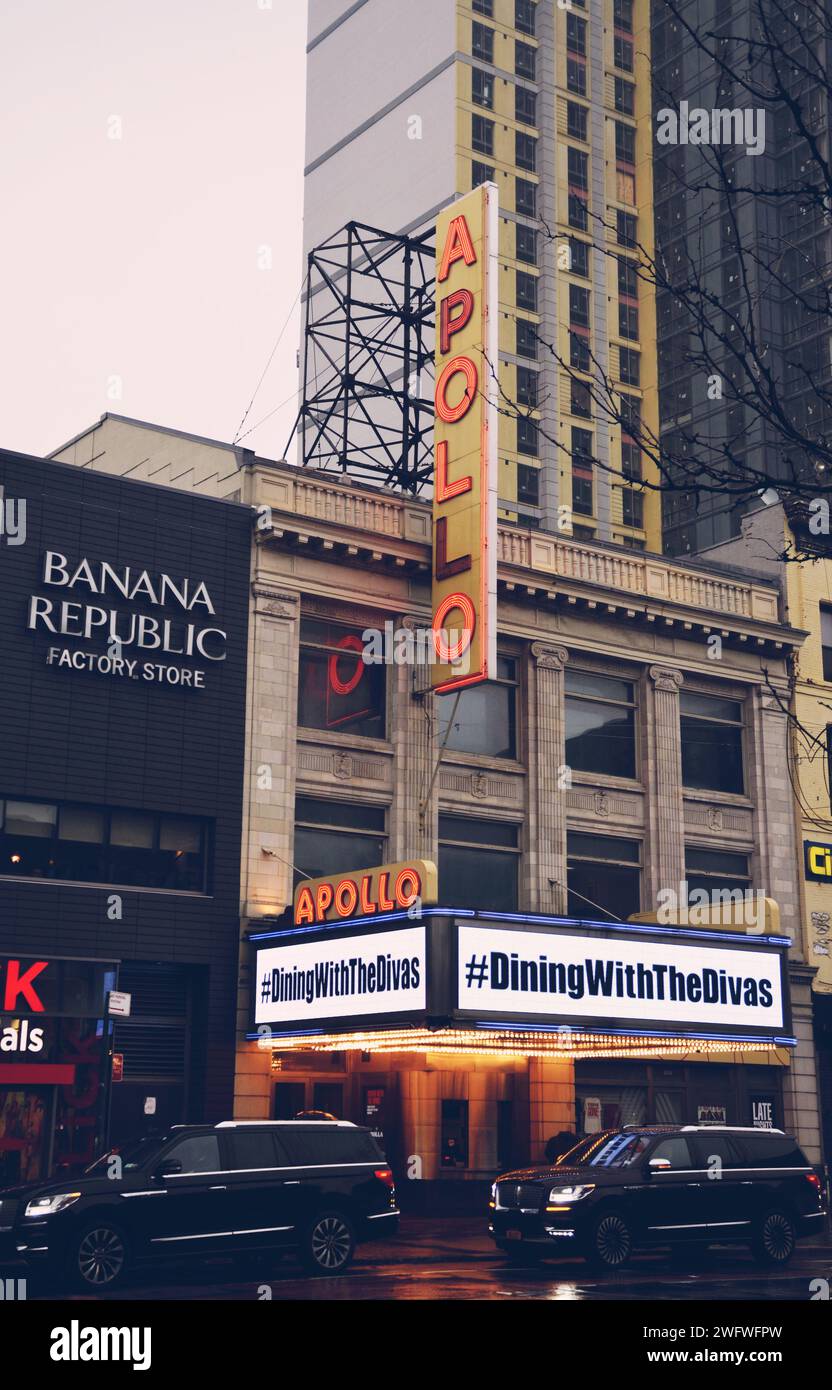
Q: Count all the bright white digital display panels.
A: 2